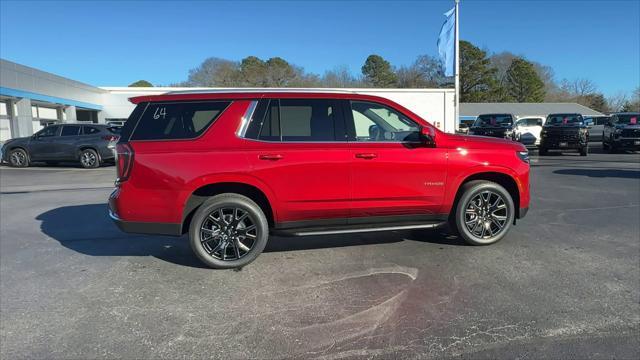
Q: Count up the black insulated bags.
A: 0